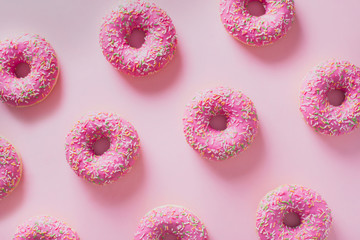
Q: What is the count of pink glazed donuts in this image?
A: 10